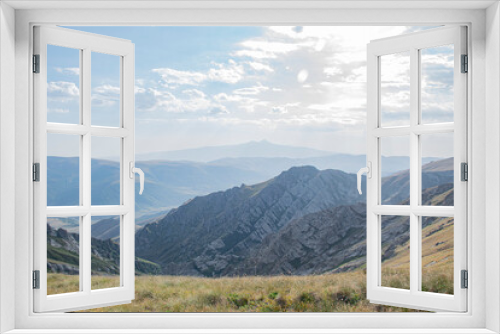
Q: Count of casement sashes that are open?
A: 2